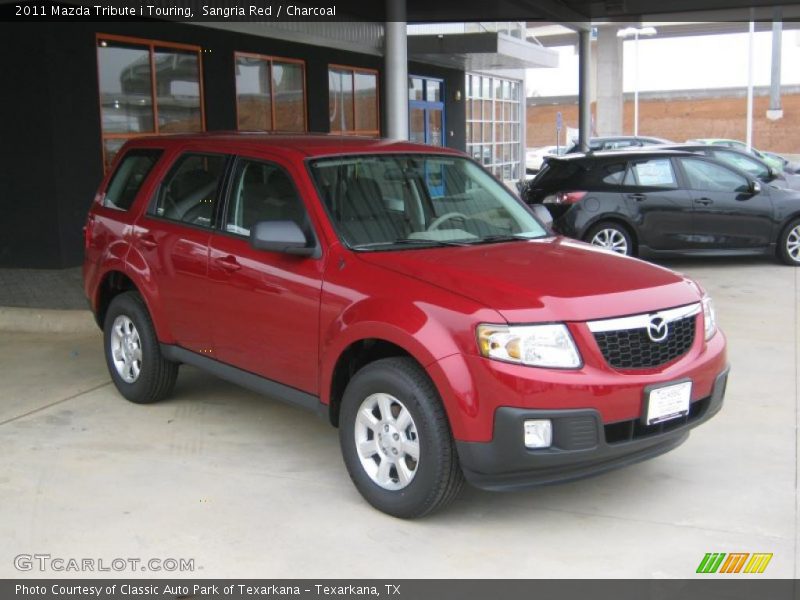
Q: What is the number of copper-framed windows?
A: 3